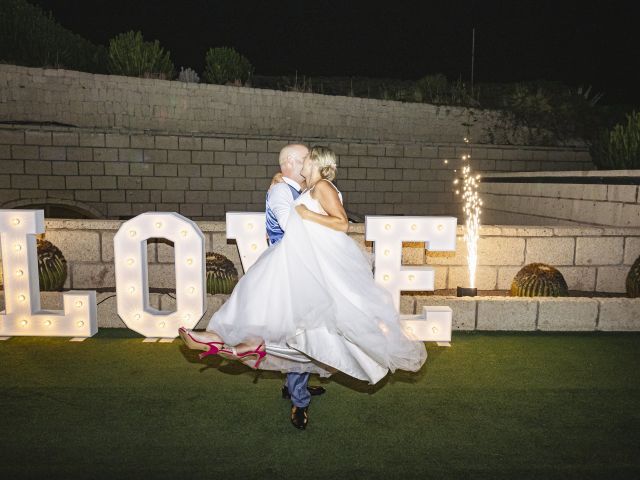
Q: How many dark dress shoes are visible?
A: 2